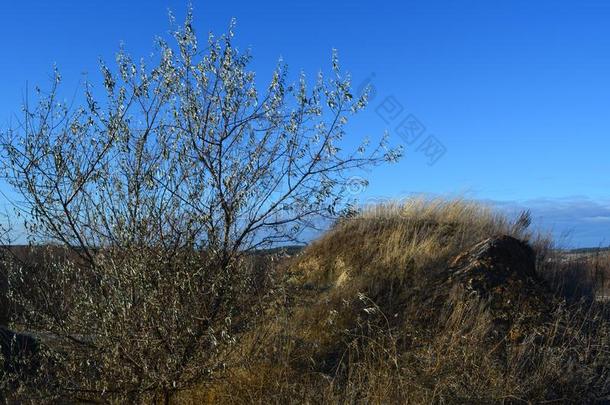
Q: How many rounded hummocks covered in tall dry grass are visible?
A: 1